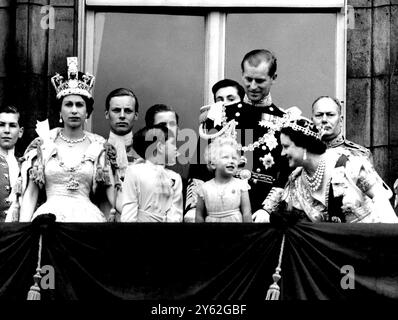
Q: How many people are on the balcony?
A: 10